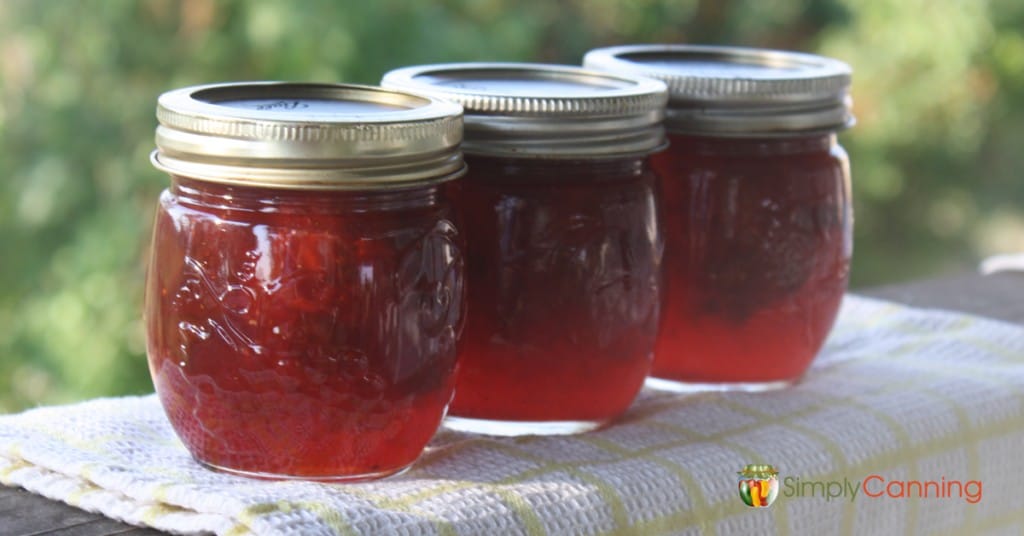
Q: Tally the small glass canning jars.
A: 3